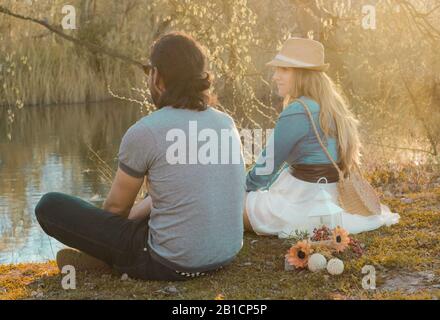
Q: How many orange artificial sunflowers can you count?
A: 2